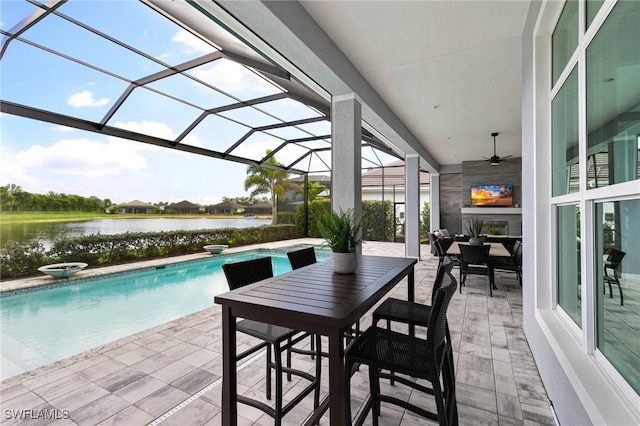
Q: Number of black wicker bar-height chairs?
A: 4